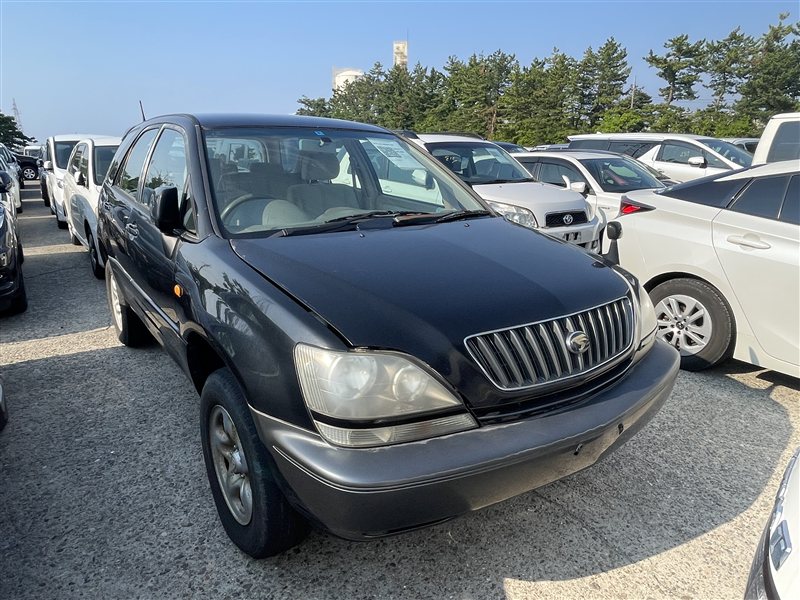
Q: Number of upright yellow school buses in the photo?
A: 0